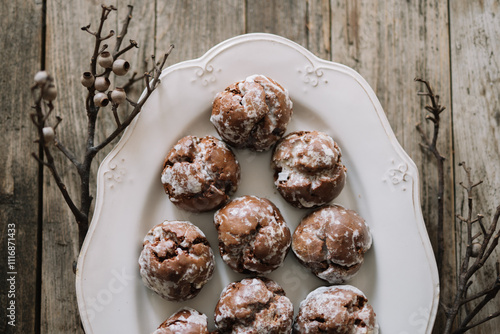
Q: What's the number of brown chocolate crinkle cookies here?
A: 9